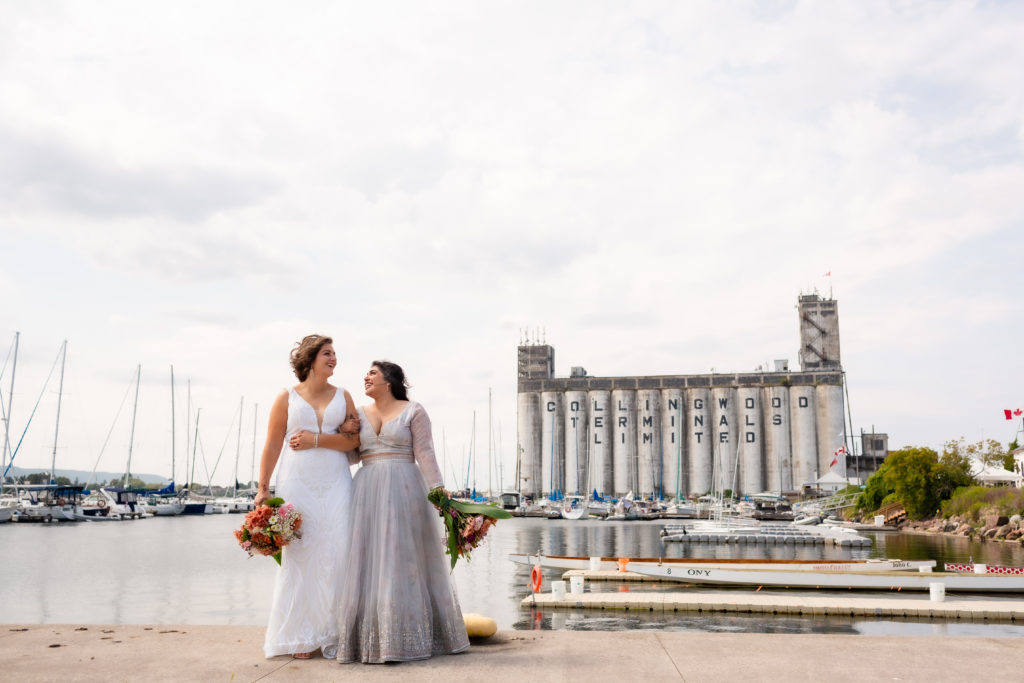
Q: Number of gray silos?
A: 13